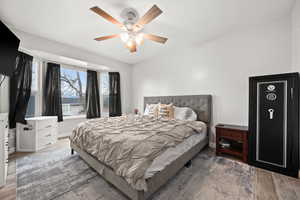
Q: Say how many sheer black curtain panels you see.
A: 4